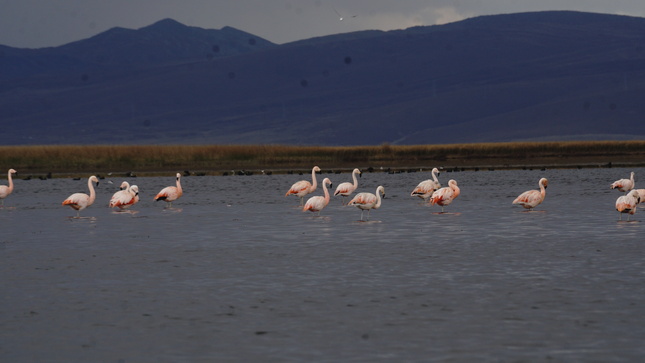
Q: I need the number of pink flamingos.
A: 15